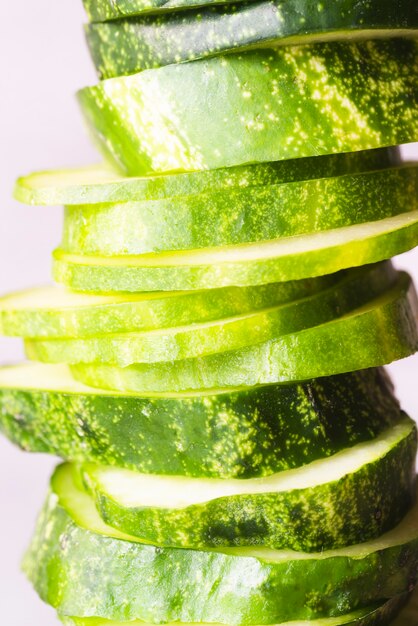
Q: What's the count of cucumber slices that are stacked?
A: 13